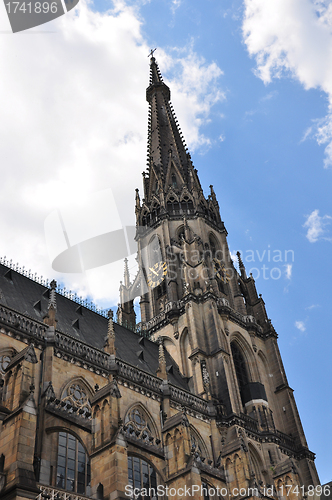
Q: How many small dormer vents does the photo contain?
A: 8